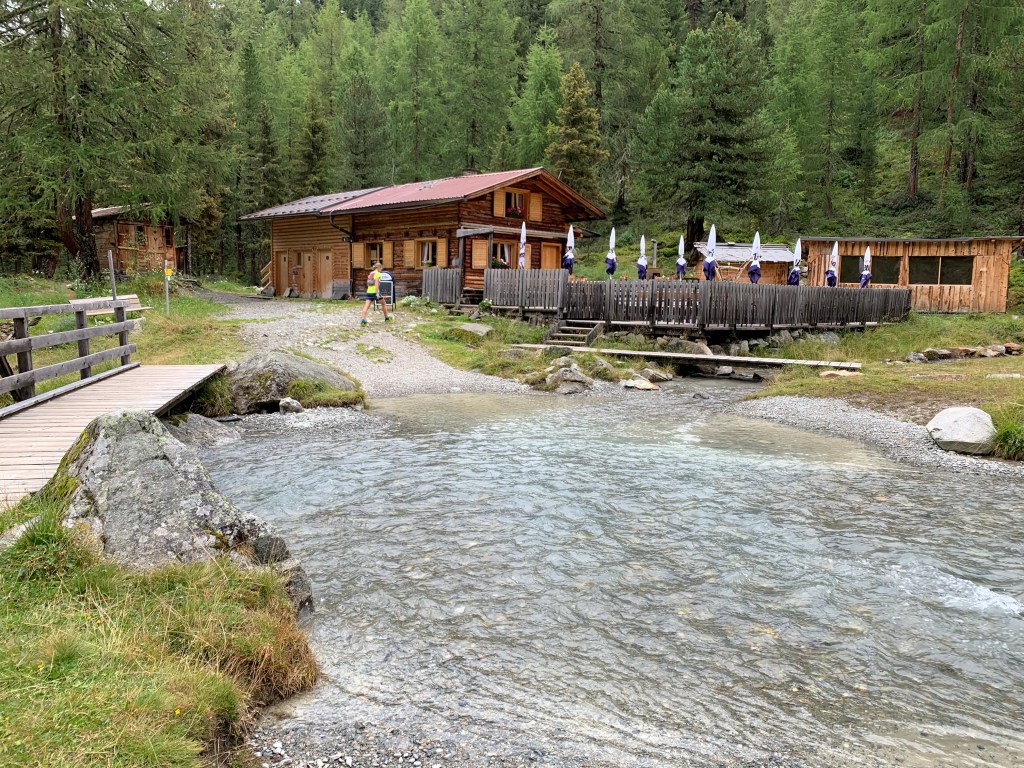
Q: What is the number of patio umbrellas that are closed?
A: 10